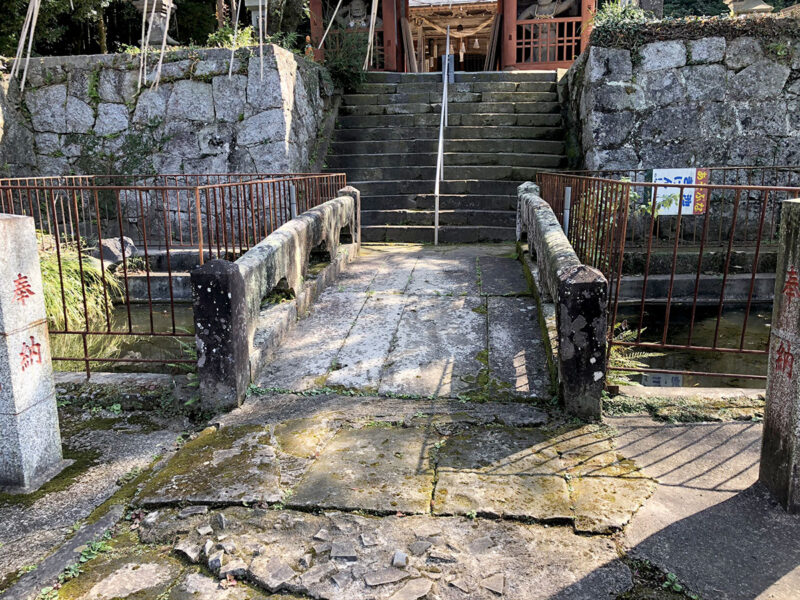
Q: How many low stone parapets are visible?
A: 2